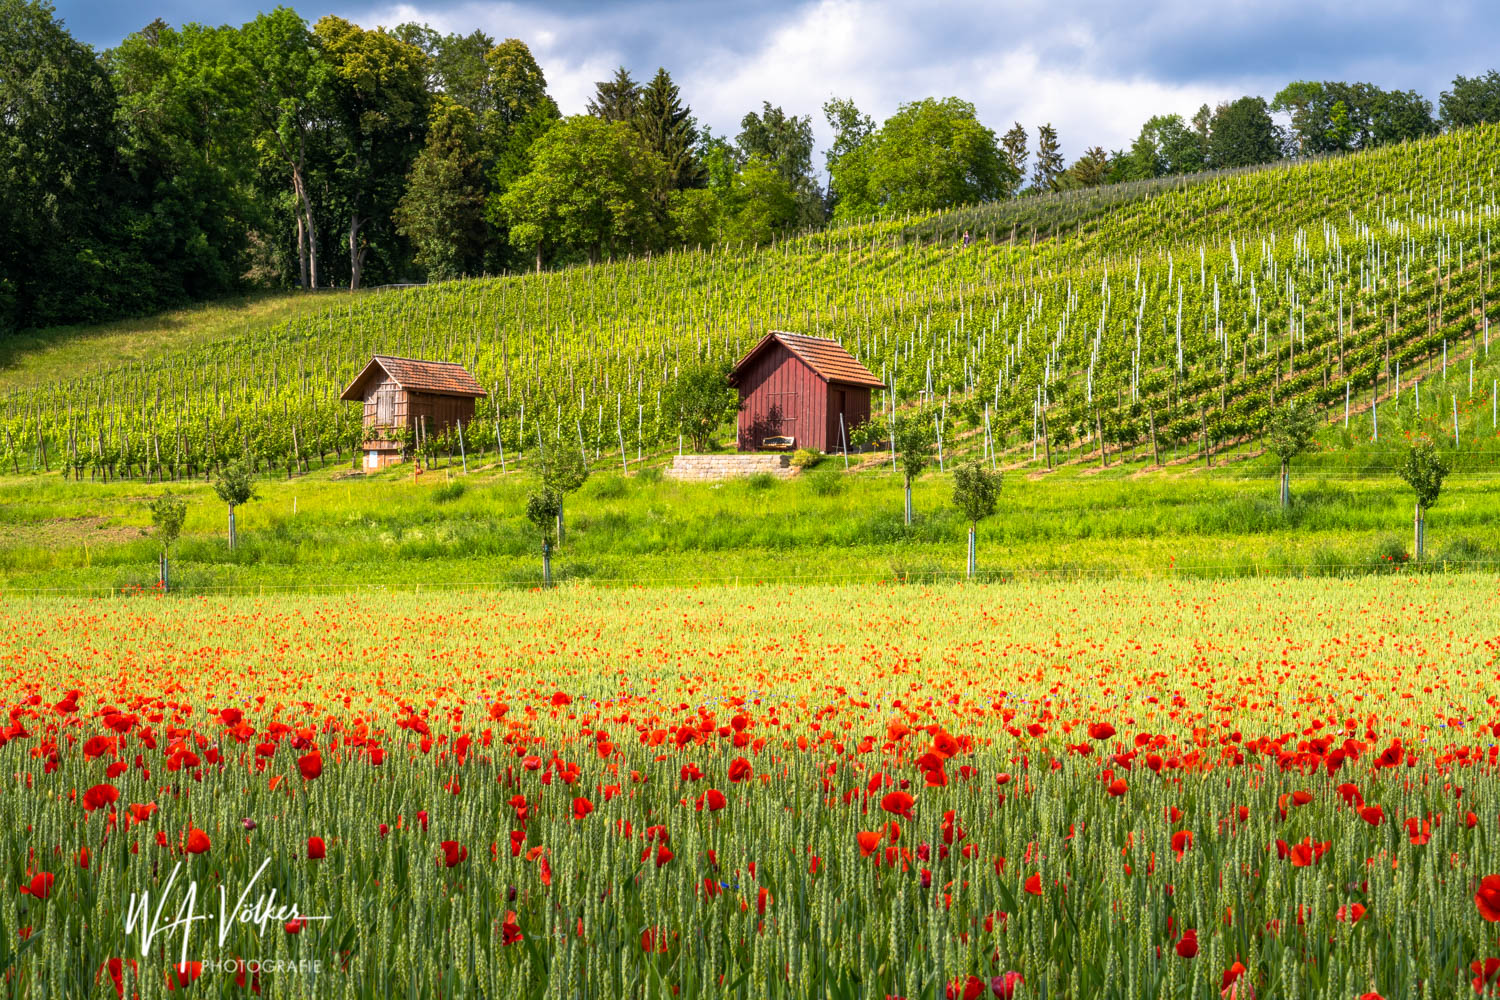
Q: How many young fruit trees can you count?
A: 8